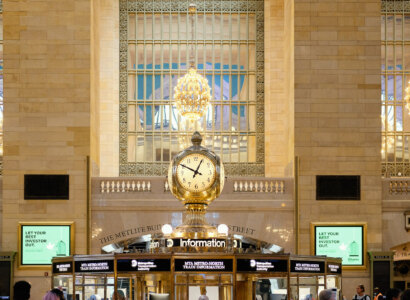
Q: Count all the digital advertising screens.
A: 2